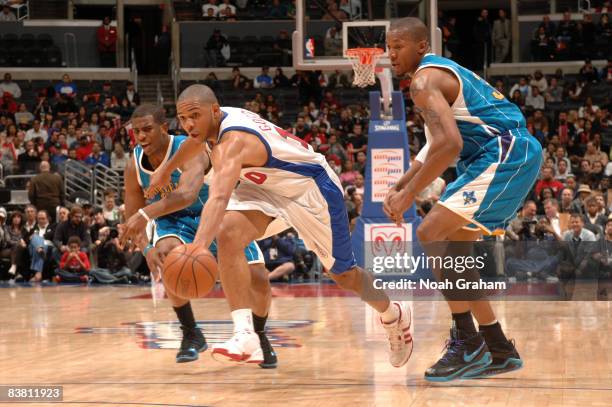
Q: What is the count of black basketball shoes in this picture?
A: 4